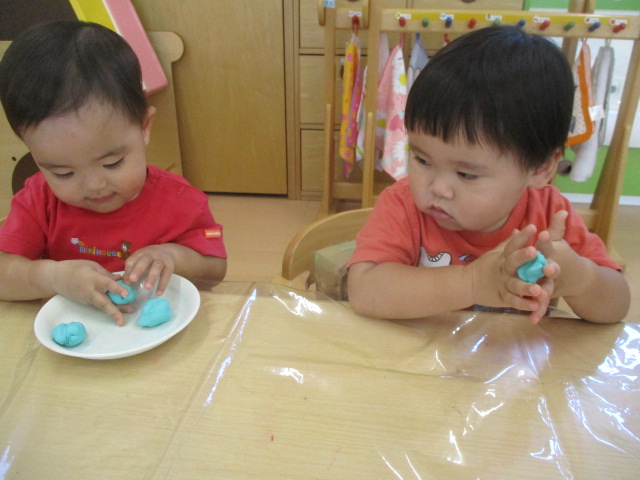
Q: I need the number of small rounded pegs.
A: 11